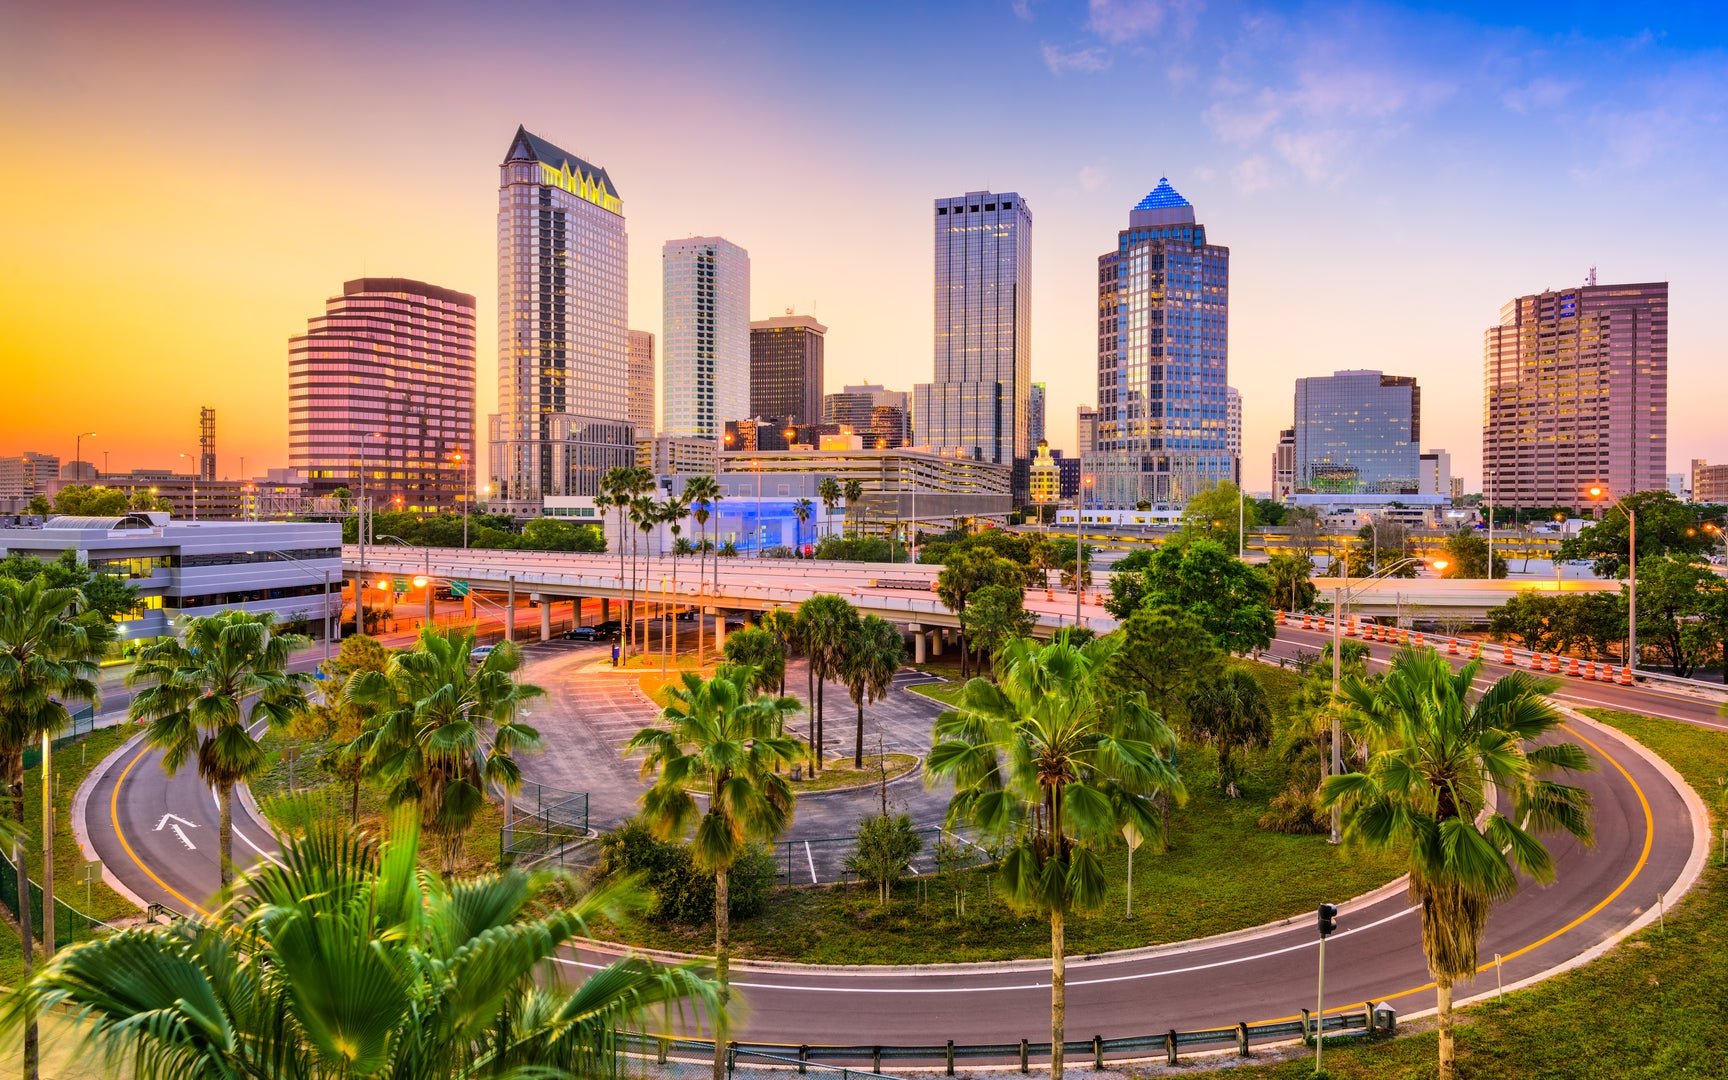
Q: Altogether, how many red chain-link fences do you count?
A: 0